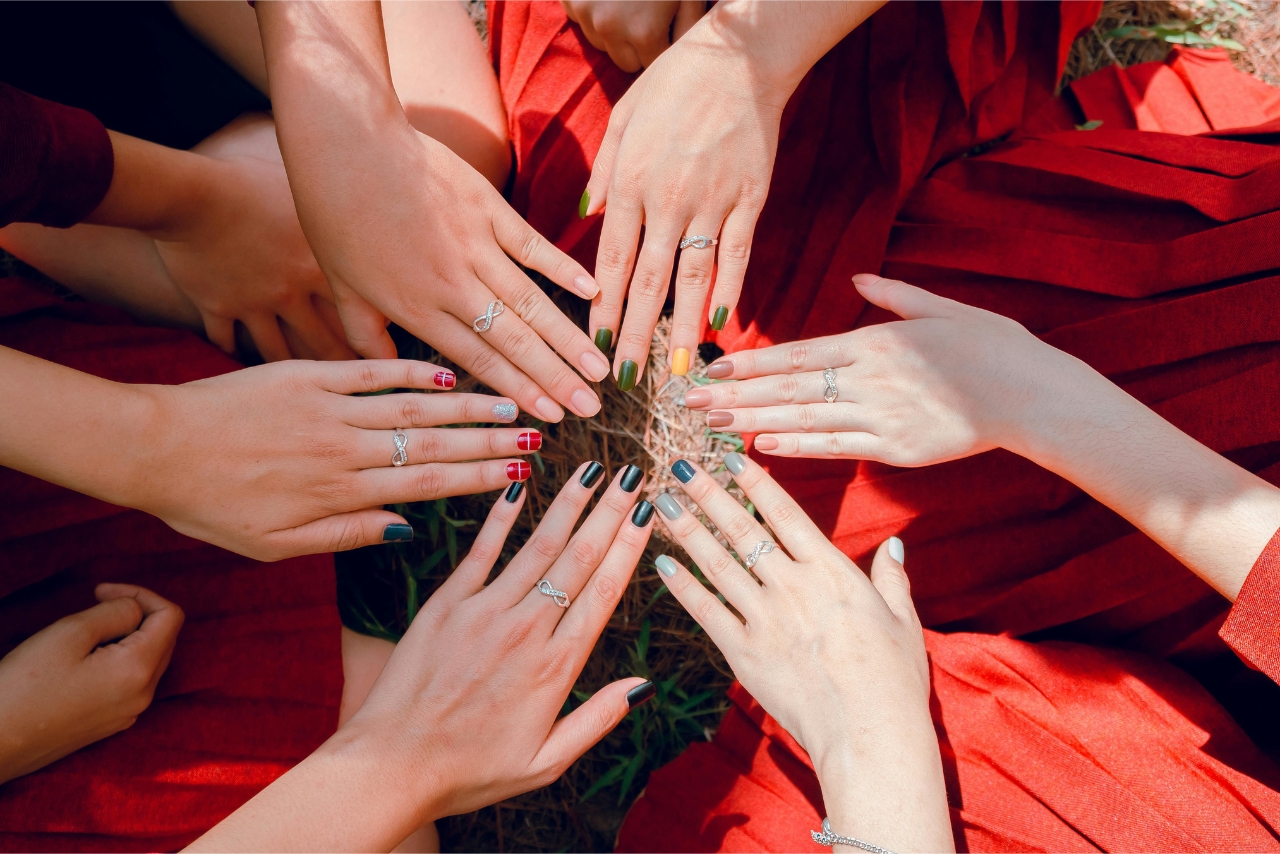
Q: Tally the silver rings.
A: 6